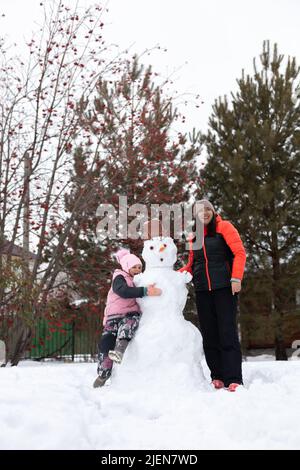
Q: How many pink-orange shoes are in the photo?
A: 2